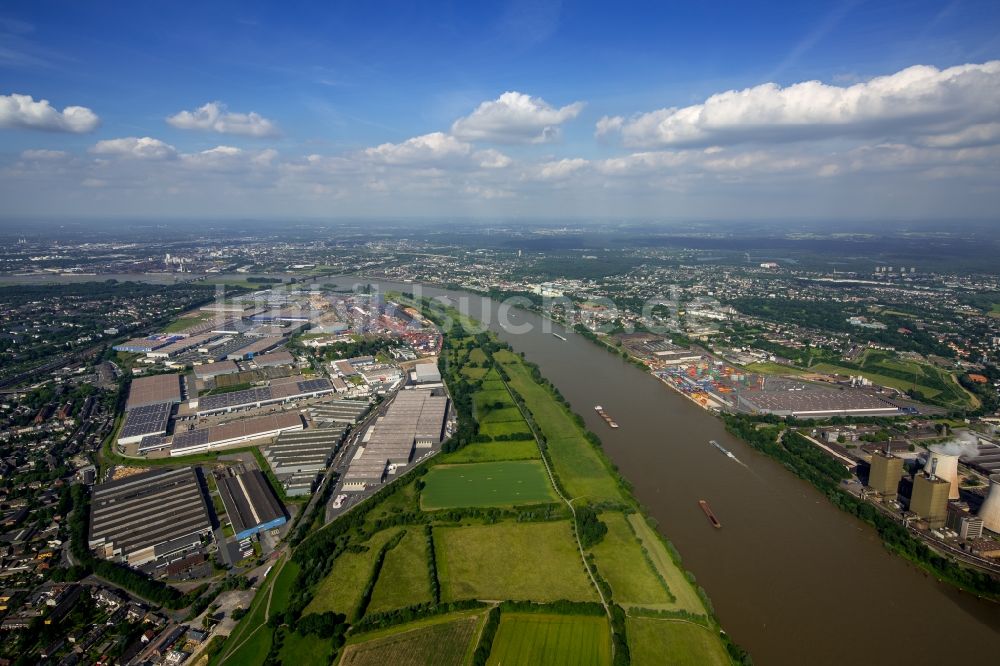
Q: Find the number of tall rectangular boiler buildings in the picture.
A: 2